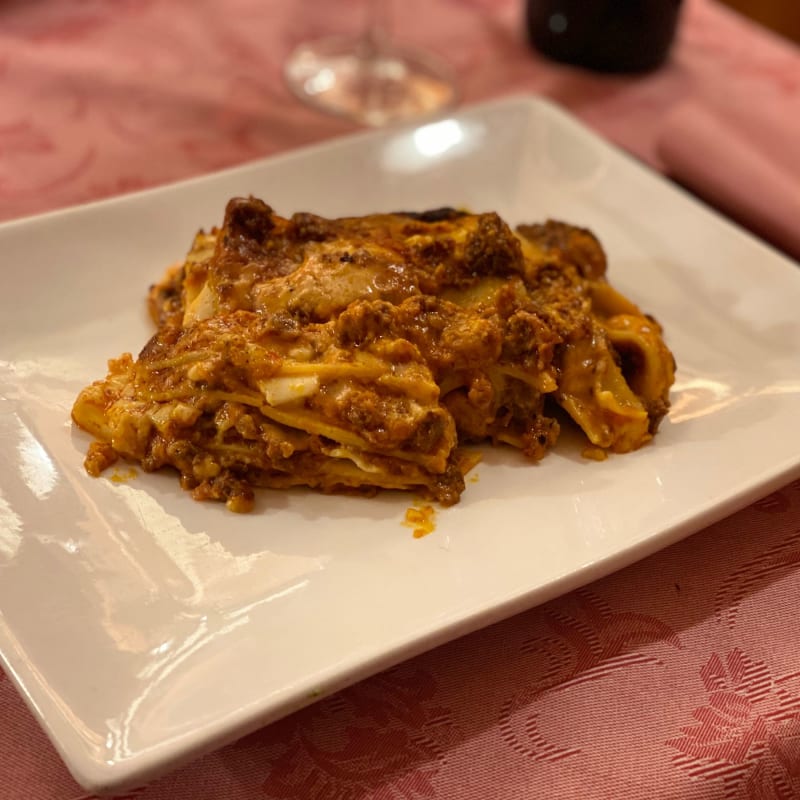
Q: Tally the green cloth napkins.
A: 0